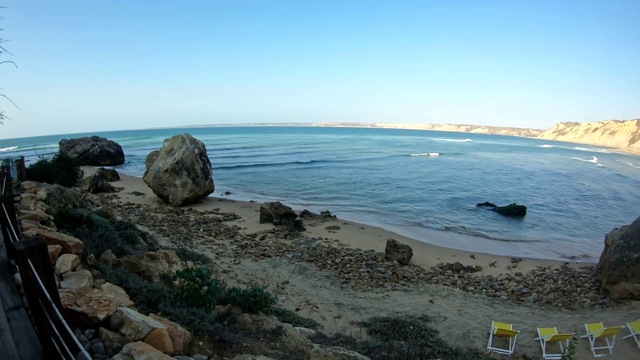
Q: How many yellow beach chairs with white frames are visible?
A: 4